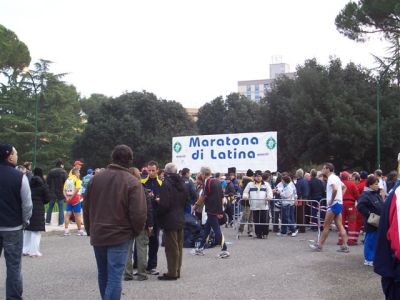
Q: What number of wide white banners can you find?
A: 1